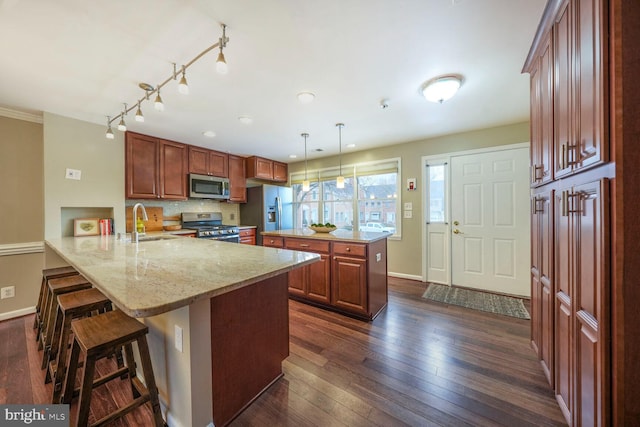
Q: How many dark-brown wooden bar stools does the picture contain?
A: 4